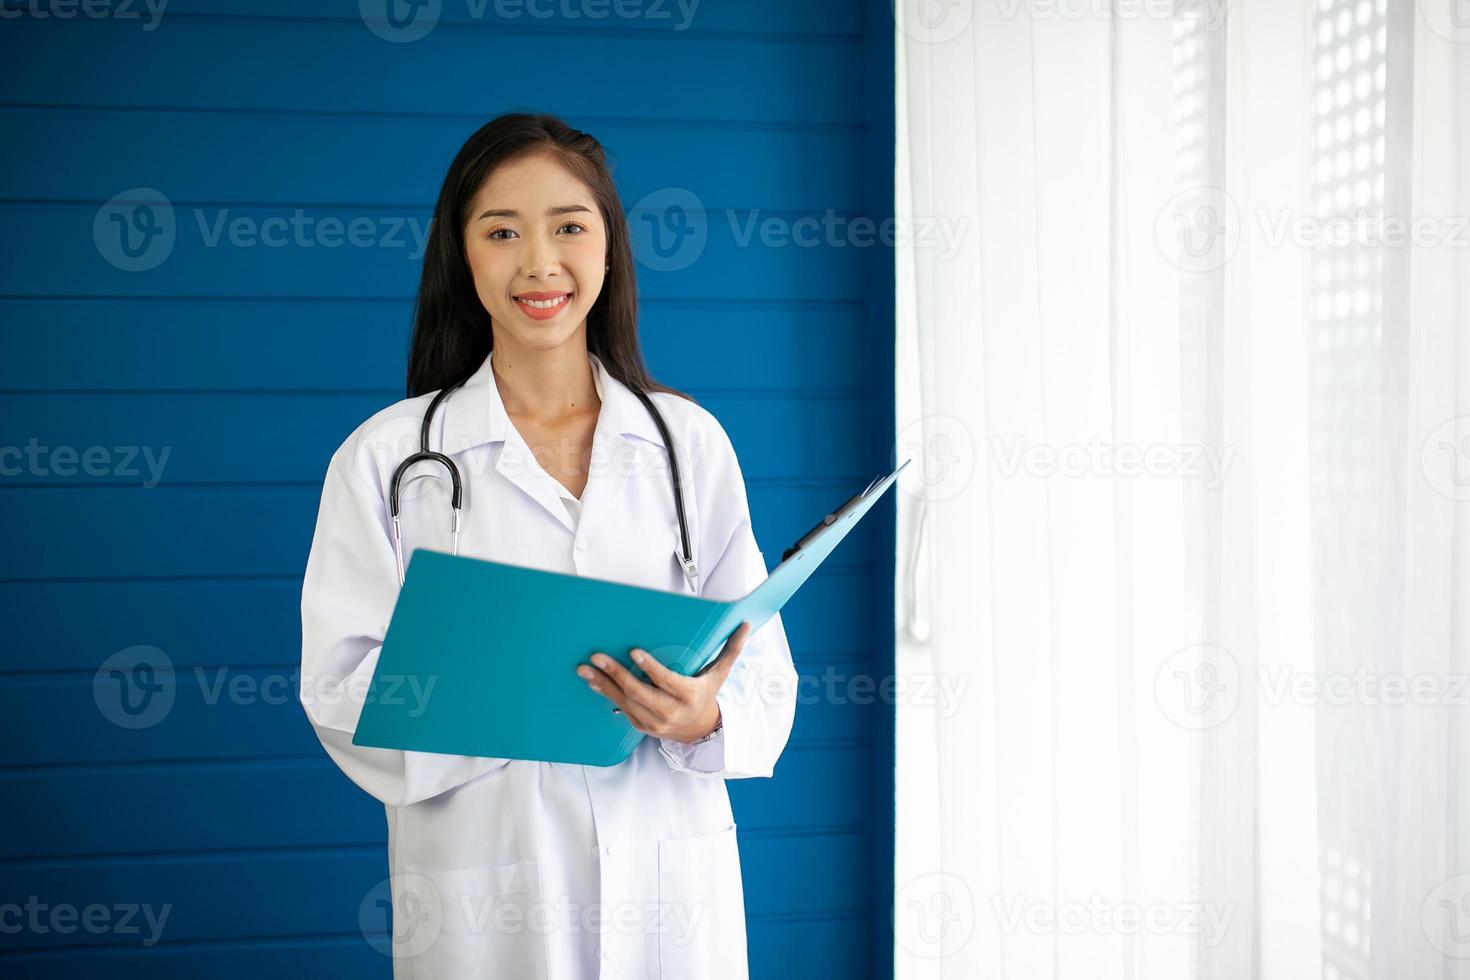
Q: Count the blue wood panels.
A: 12